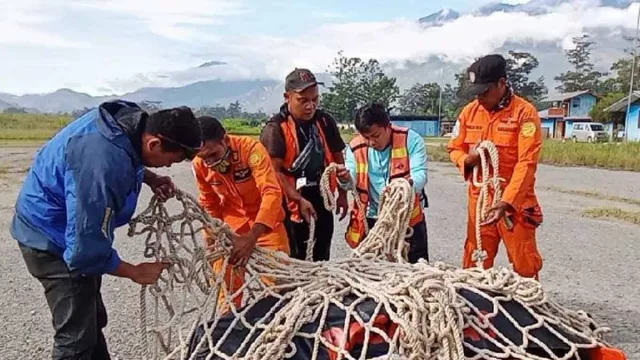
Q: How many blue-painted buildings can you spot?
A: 3